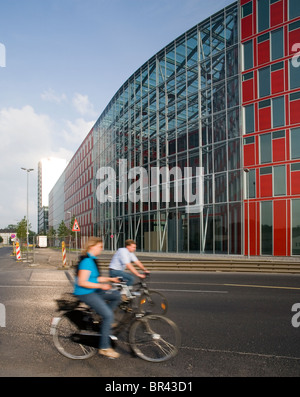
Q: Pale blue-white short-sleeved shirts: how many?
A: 1